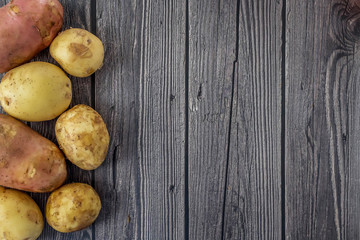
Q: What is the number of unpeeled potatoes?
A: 7